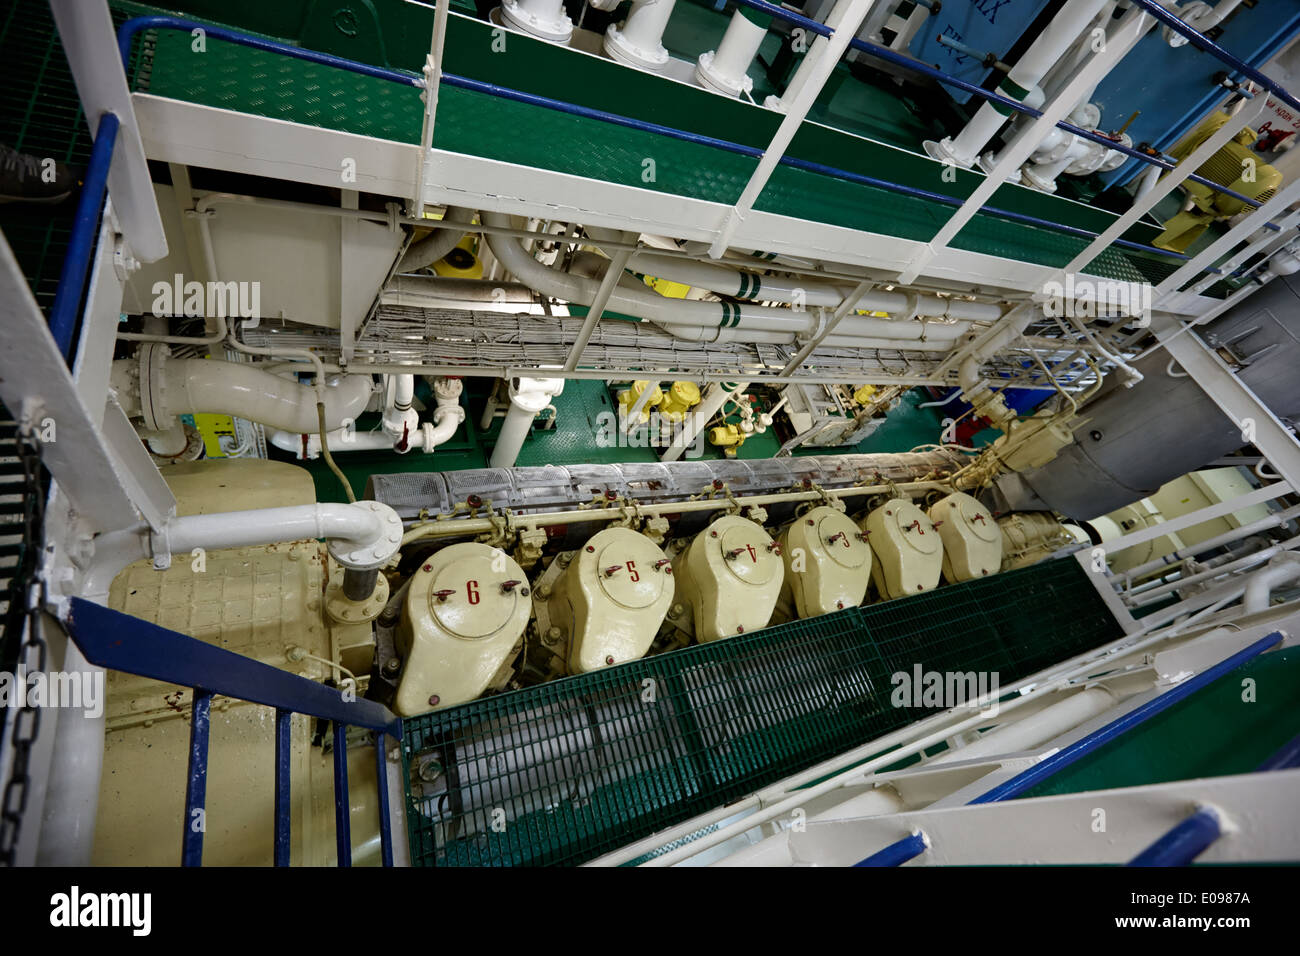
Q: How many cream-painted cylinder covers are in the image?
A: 6